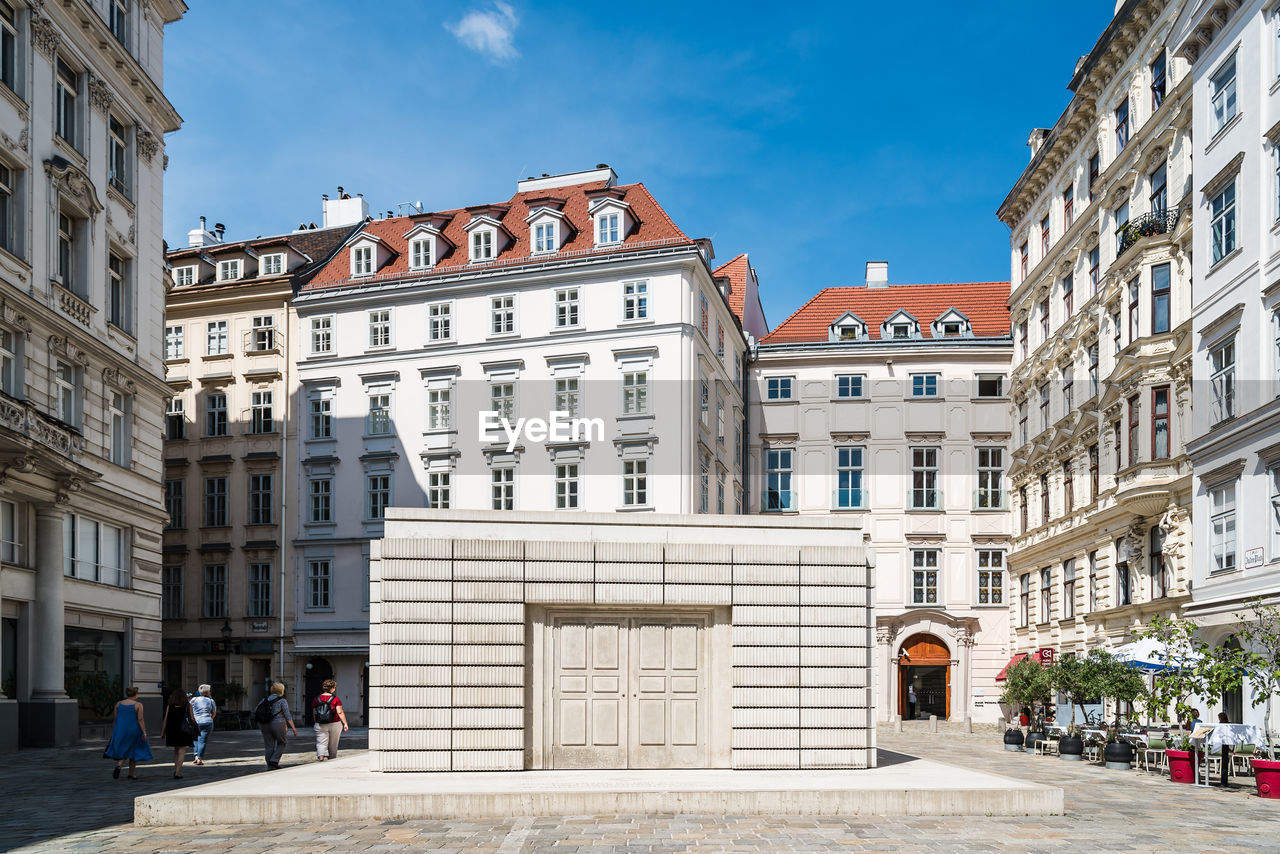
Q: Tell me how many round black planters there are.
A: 4